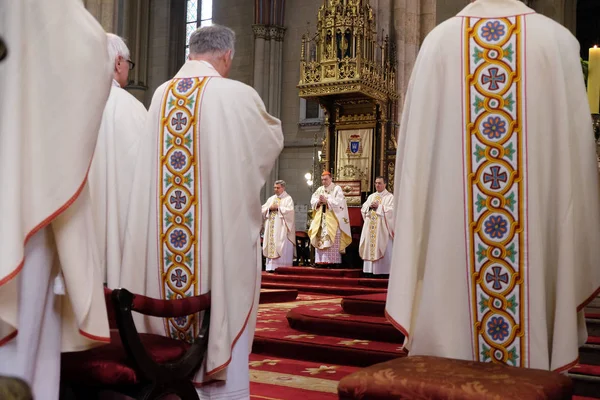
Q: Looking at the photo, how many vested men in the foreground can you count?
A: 4